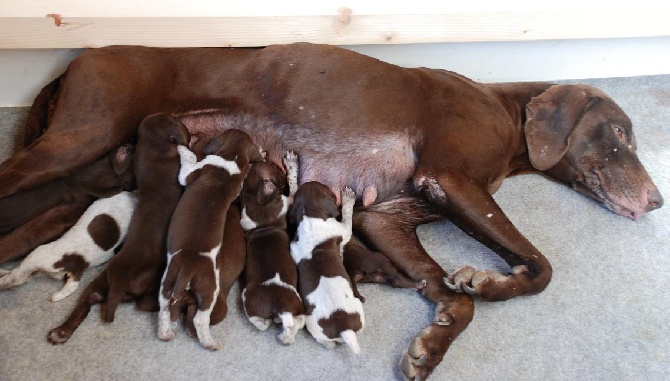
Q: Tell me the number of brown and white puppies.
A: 4